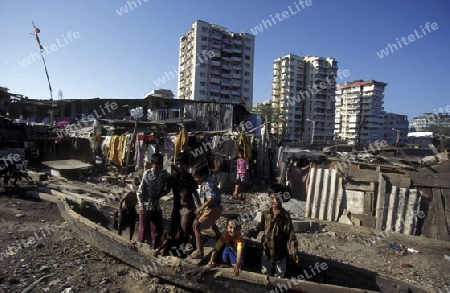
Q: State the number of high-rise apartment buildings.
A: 3